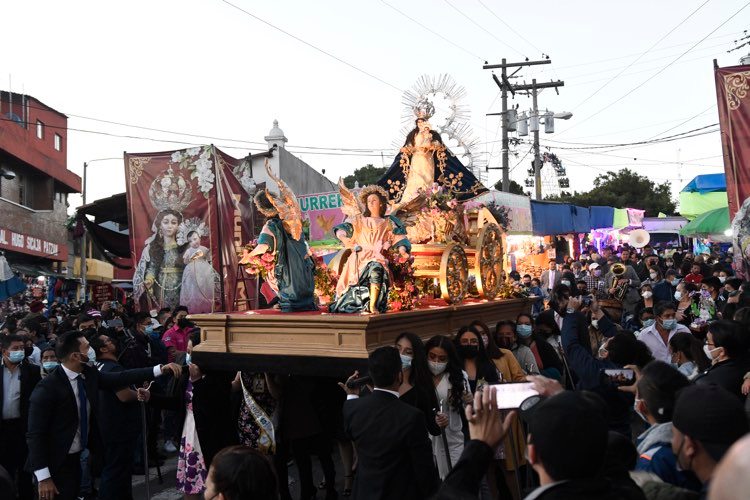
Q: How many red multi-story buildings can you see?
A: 1